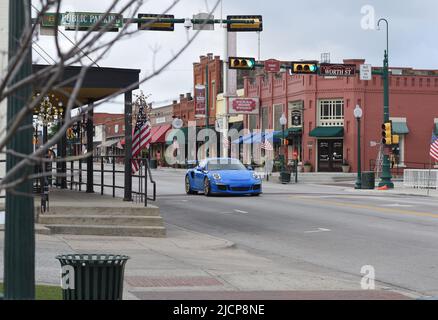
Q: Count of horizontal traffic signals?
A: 4